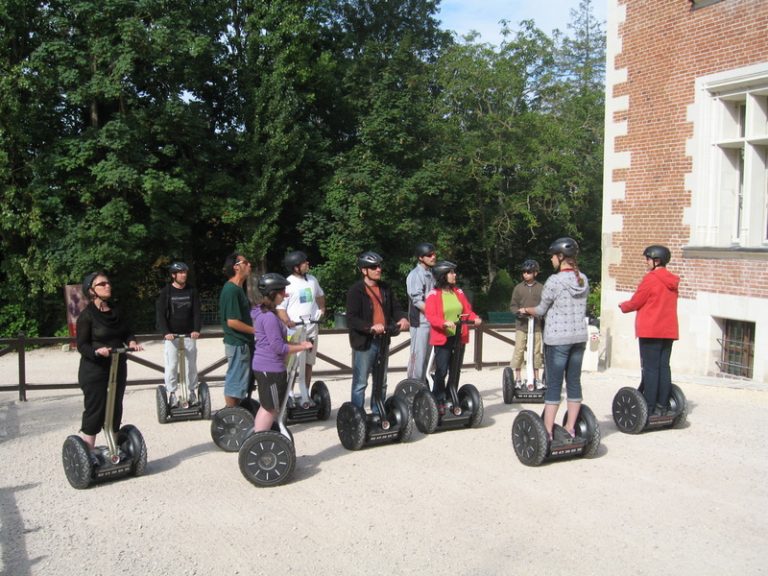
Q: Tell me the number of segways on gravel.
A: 11